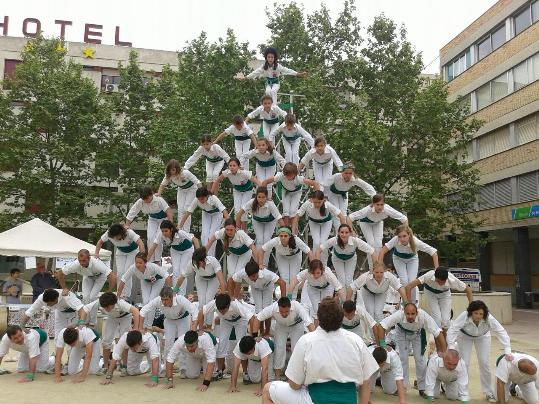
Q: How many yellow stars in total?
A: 3